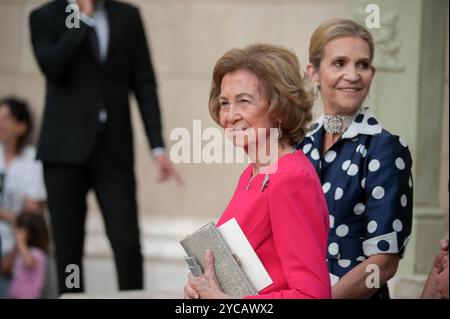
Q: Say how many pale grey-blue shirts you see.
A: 1